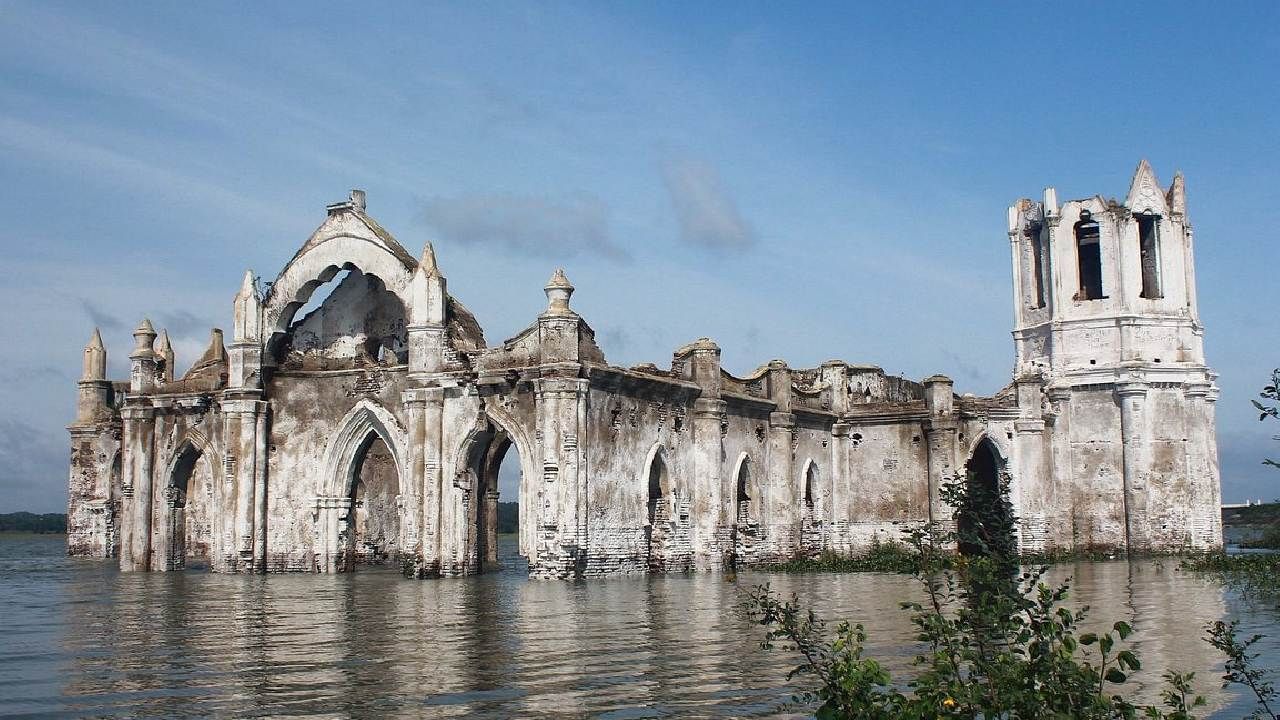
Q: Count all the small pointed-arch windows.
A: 3